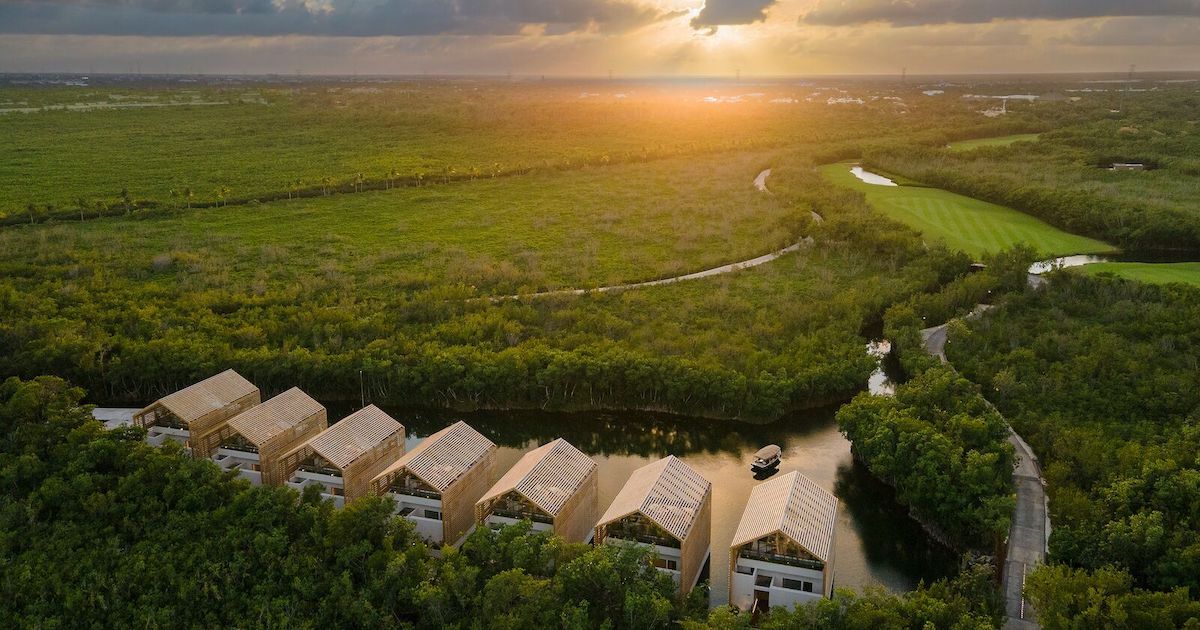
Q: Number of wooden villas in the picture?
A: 7